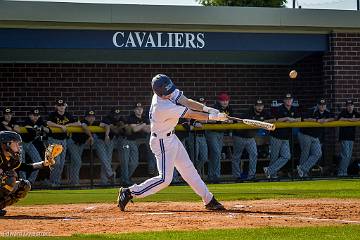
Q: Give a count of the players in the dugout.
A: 12